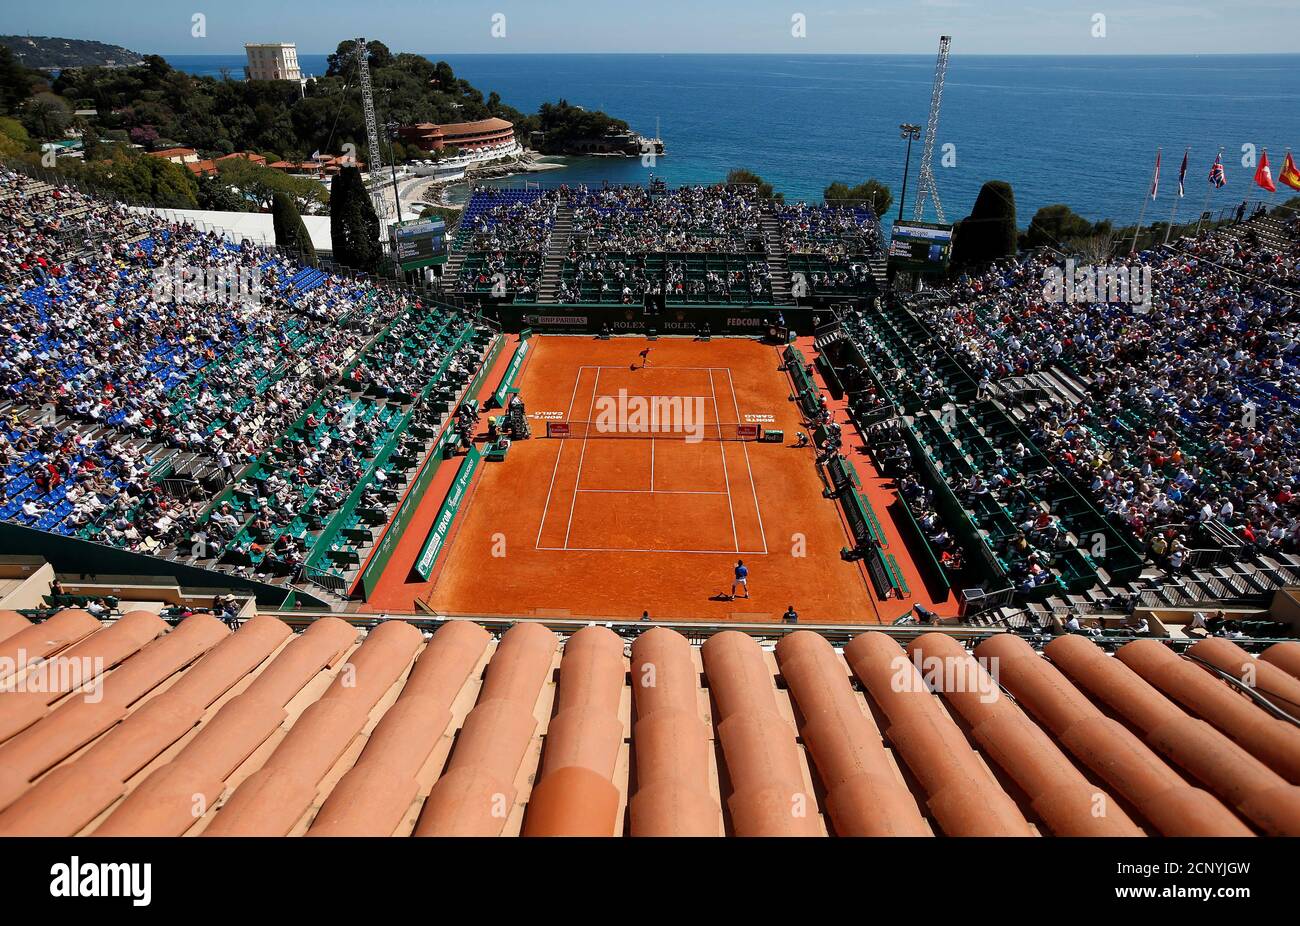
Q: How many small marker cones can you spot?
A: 0